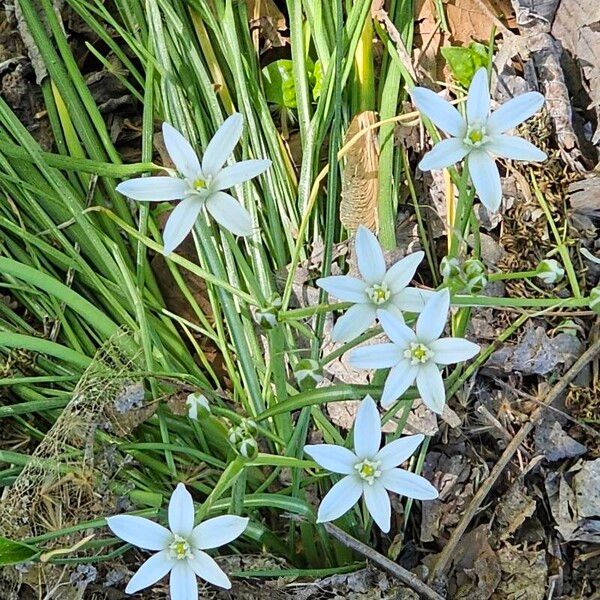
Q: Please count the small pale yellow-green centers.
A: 6